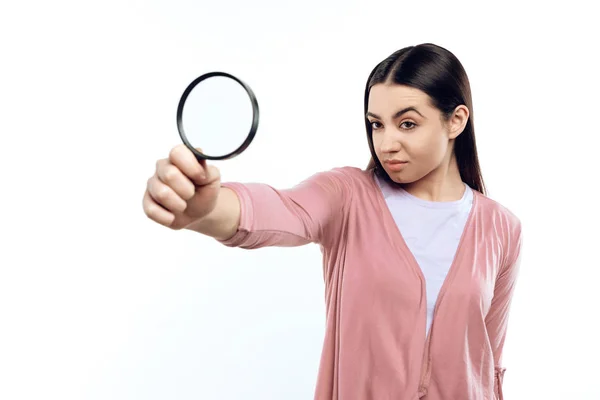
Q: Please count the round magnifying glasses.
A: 1